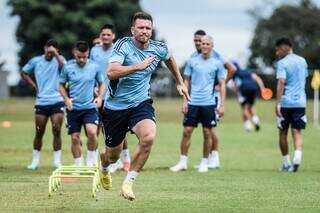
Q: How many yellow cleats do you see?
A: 2